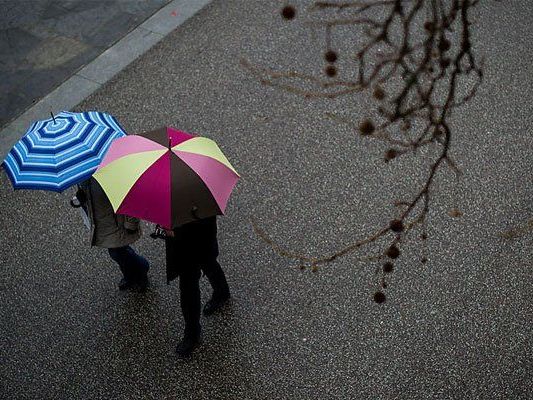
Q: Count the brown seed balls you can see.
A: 13